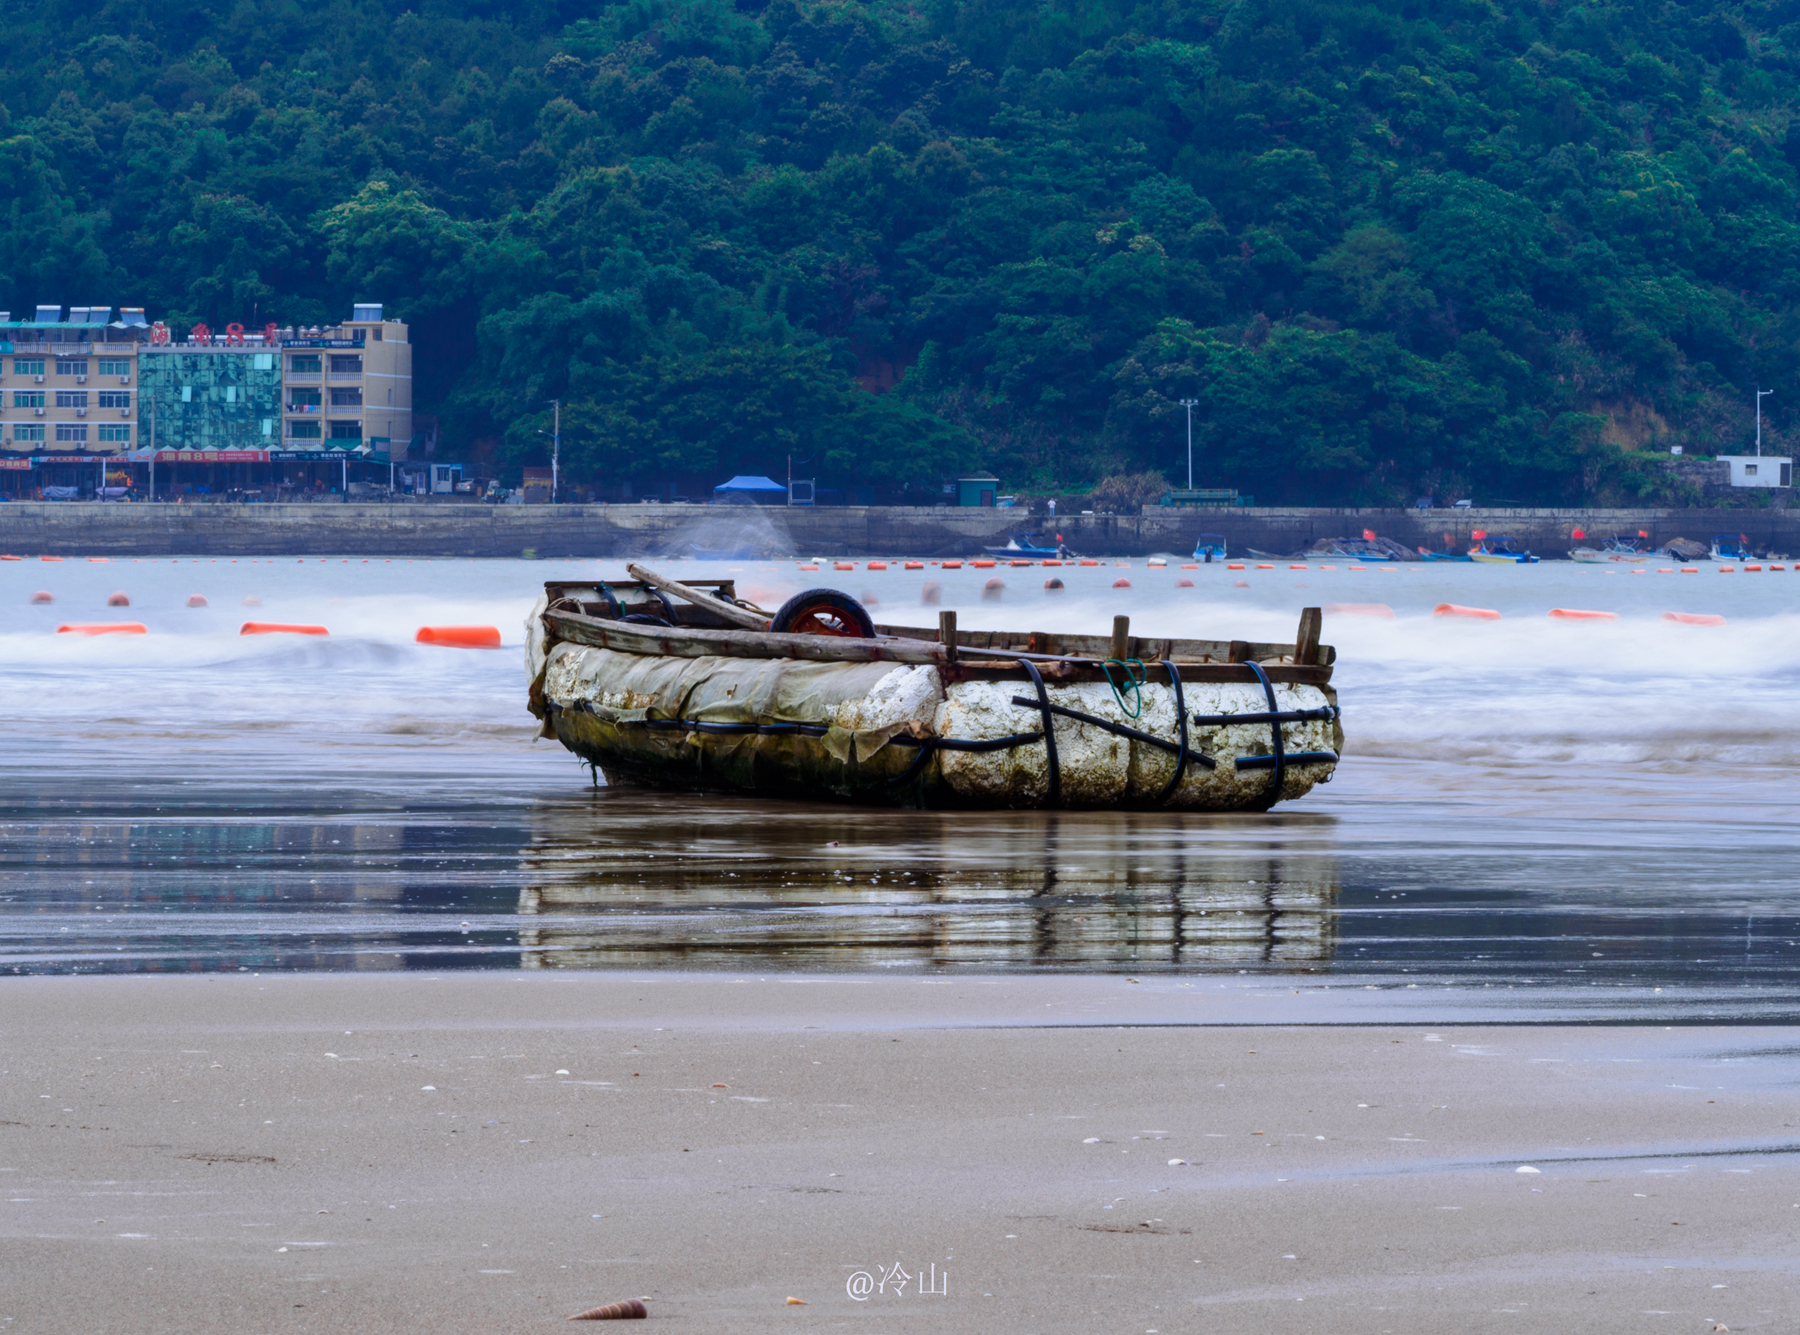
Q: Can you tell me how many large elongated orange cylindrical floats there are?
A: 7